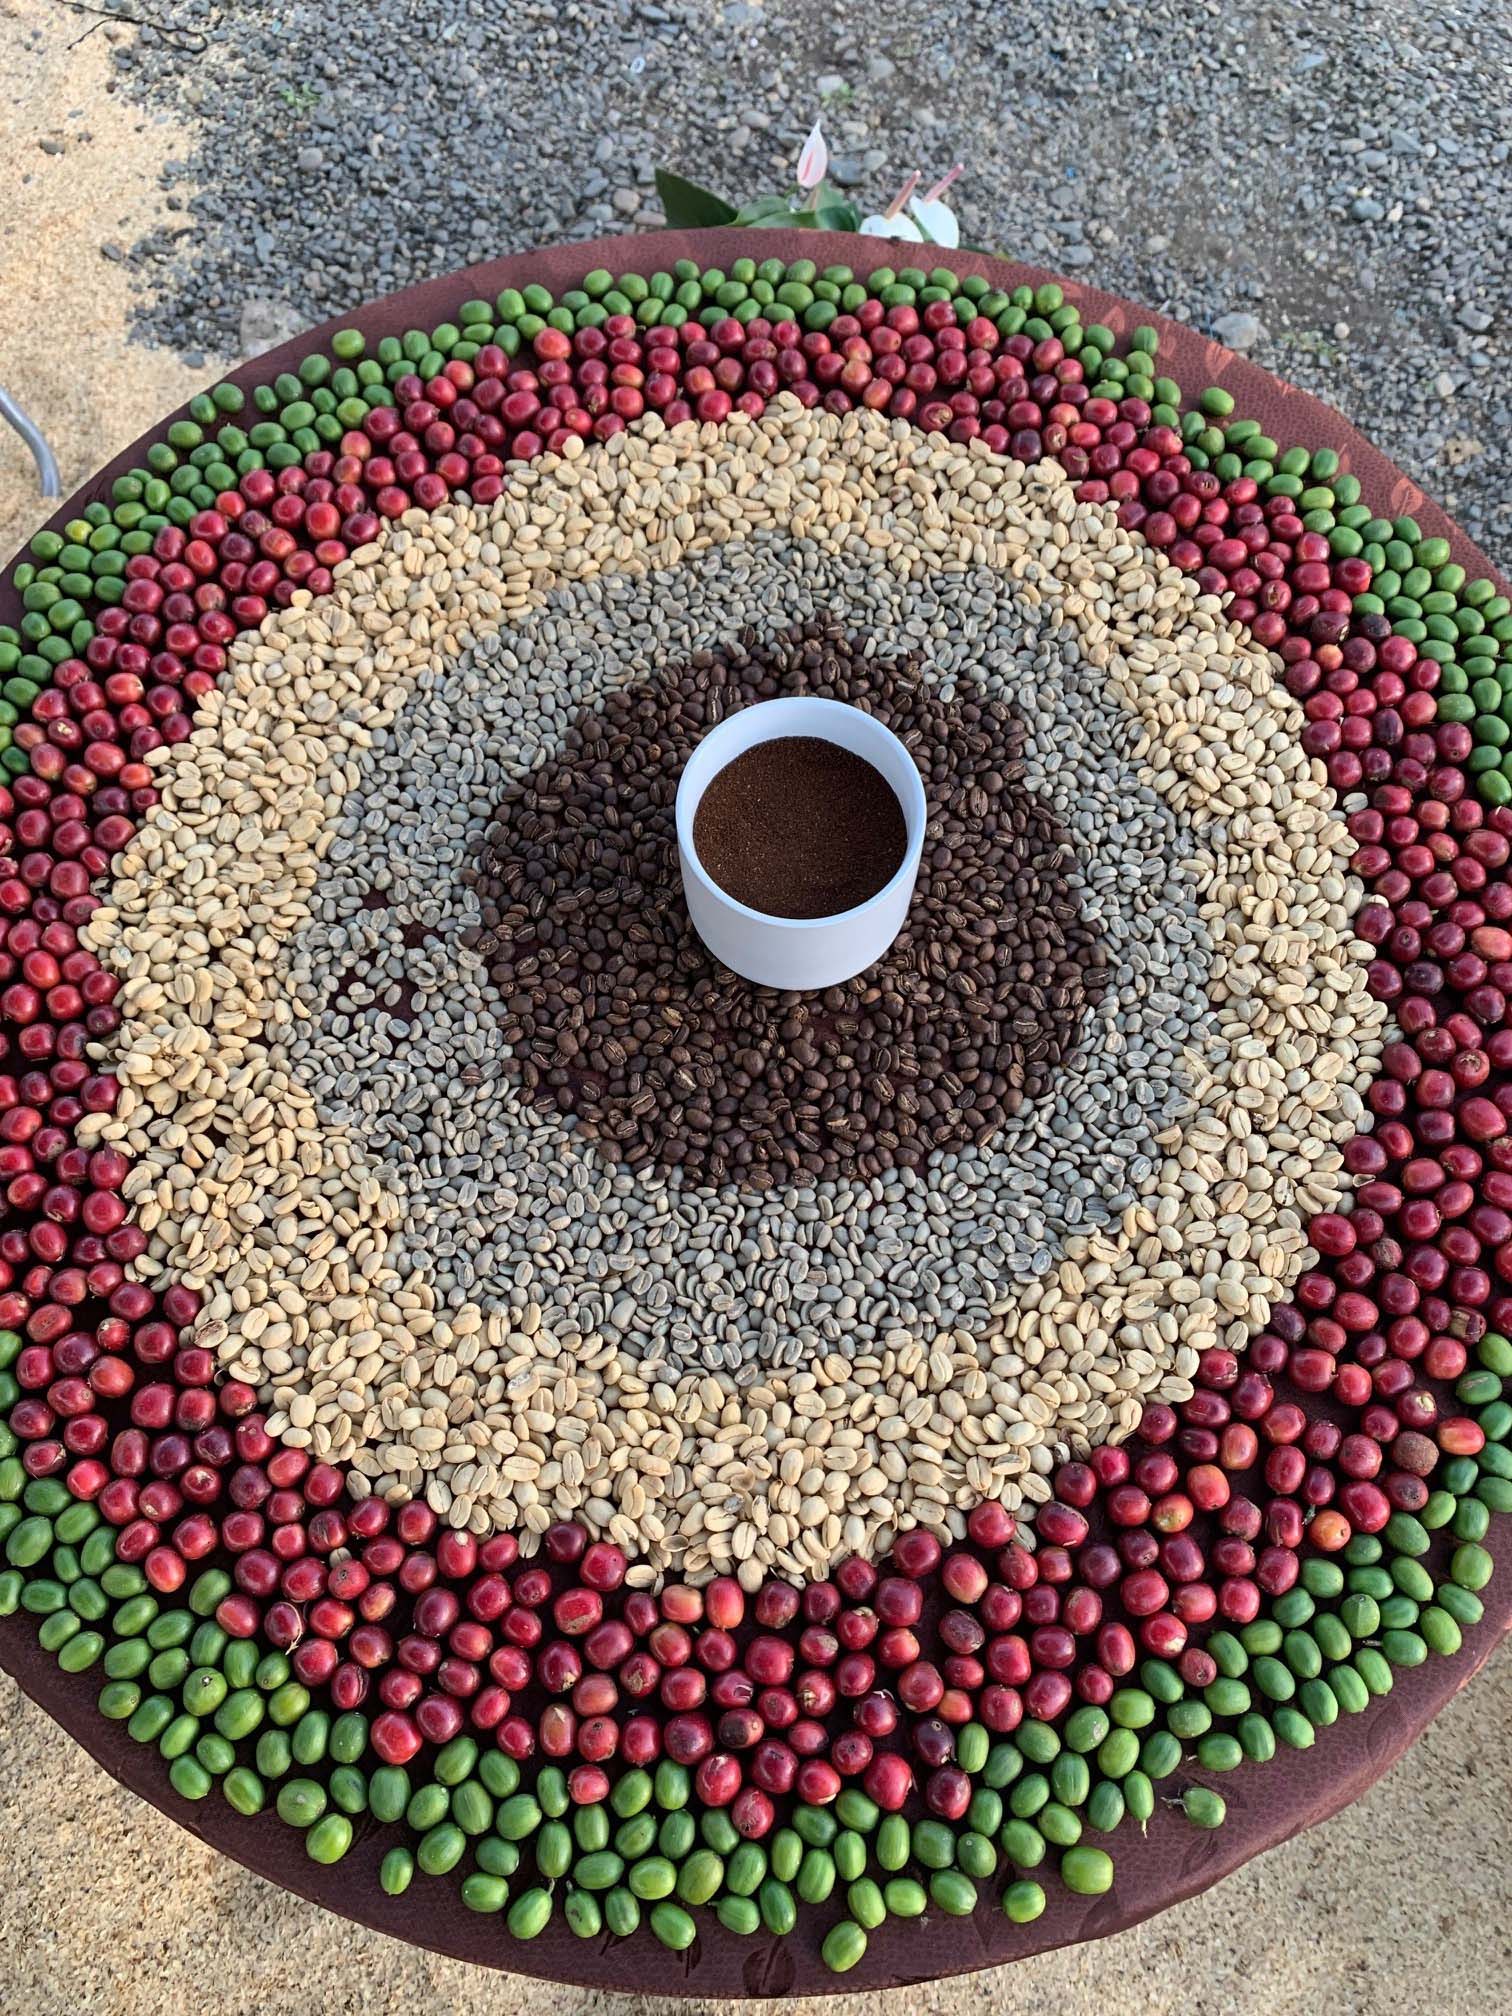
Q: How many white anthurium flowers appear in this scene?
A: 3